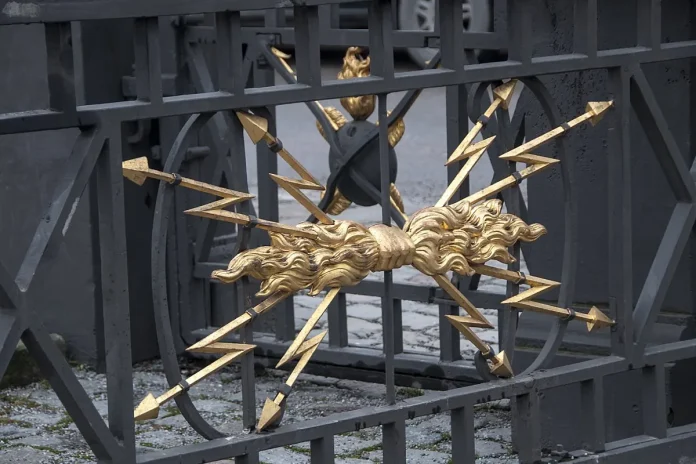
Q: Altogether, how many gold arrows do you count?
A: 8